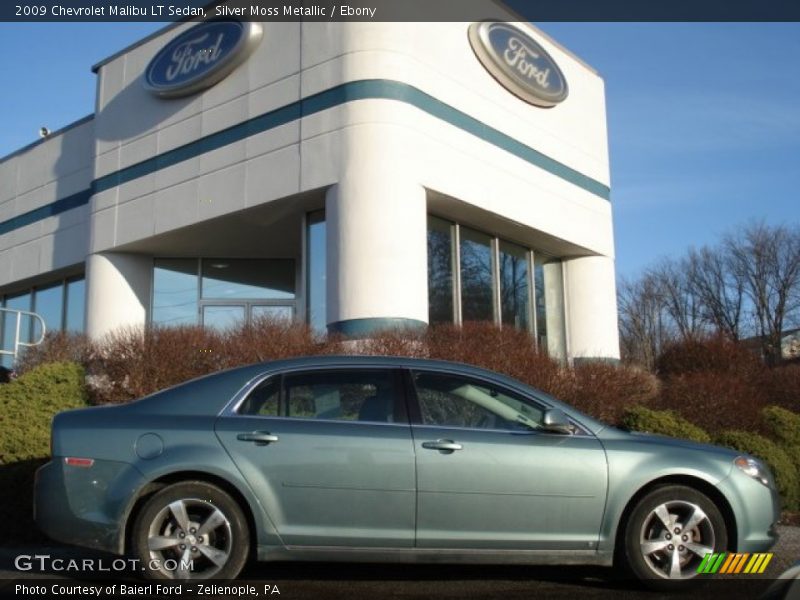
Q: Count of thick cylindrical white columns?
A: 3